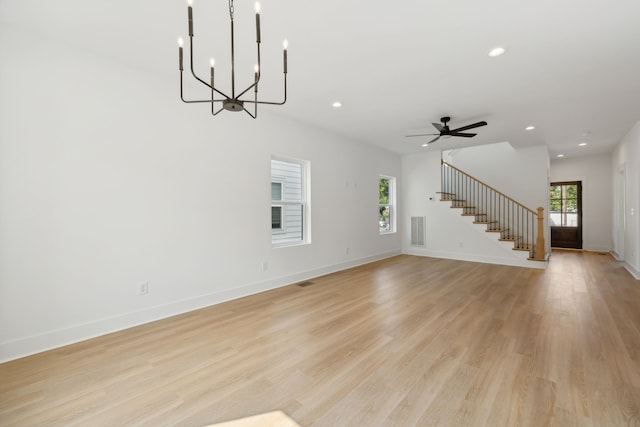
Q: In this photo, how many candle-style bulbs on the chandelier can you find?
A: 6